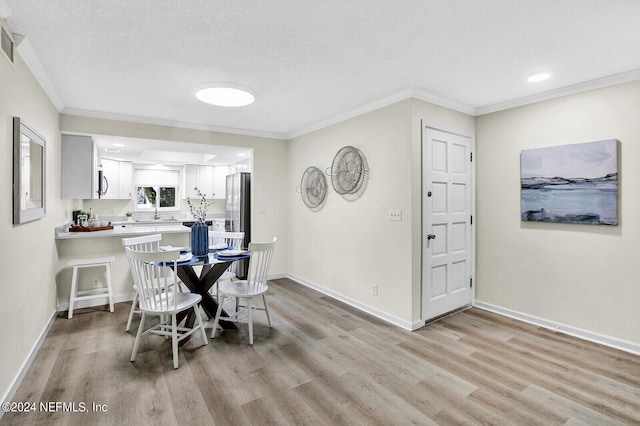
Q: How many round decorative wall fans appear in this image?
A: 2